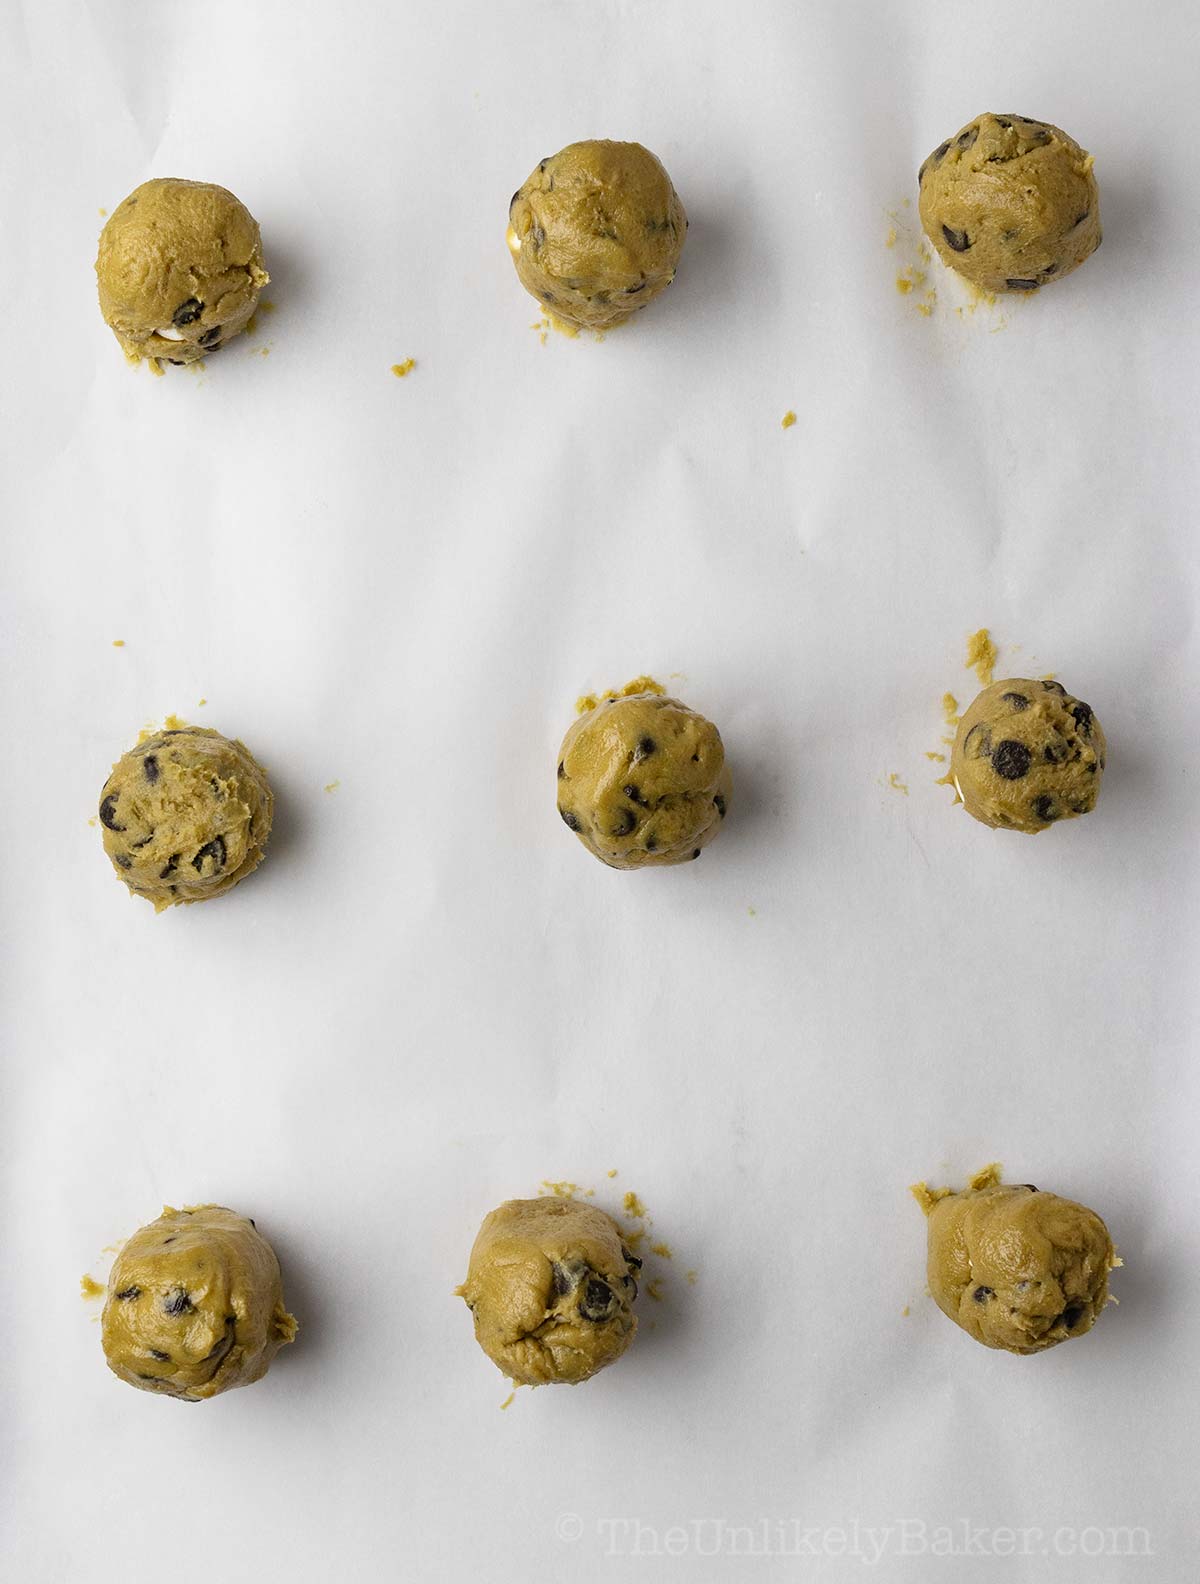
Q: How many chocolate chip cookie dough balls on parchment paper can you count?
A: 9